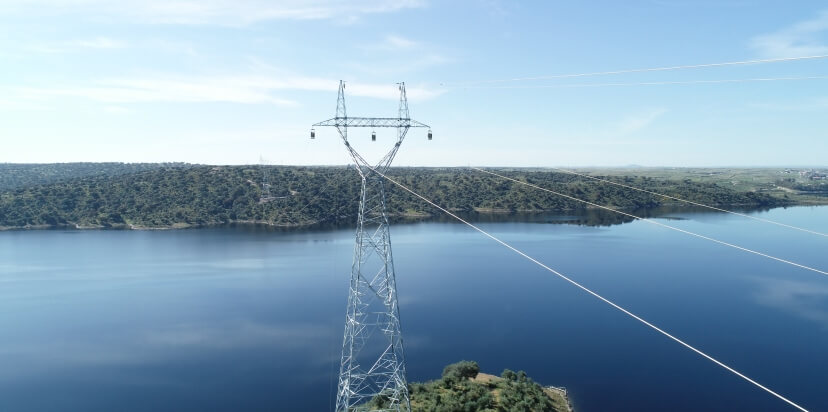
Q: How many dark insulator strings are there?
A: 3